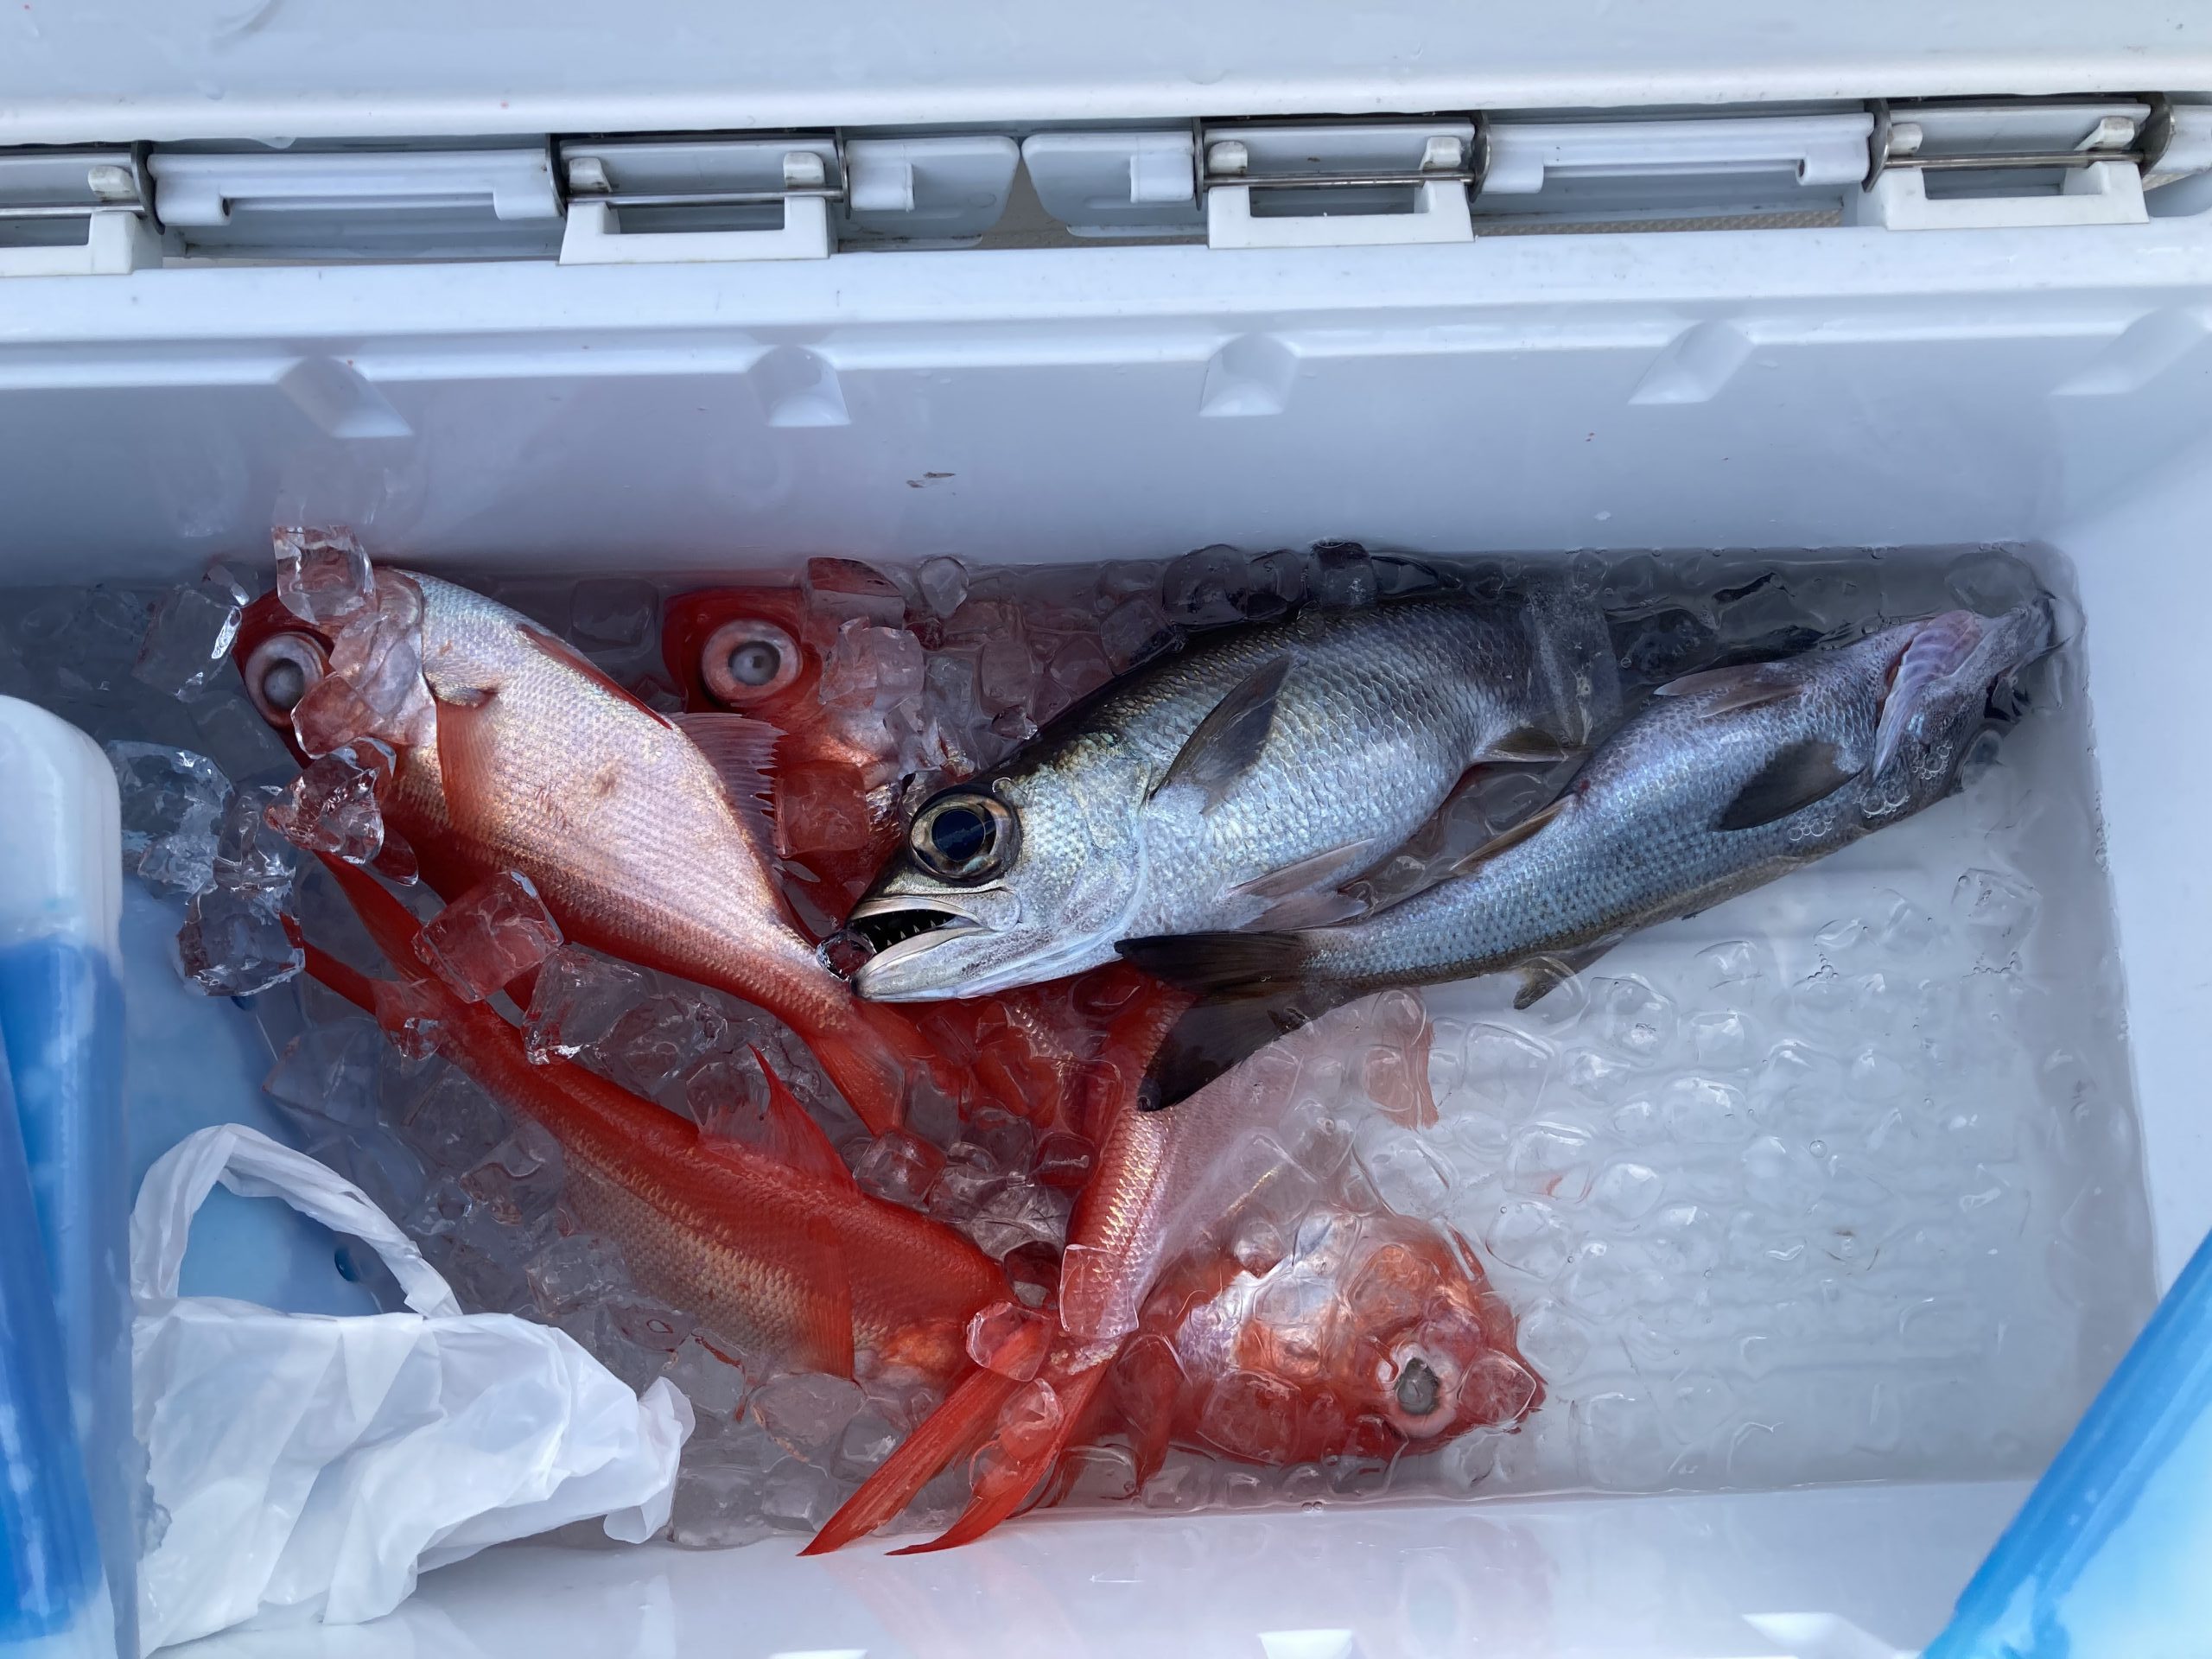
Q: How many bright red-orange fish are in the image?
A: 5